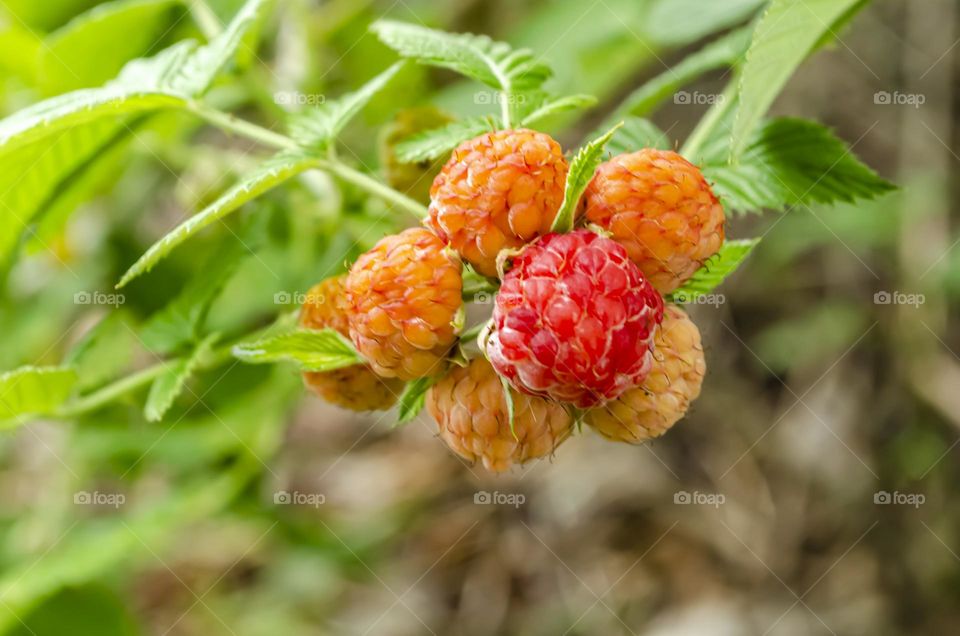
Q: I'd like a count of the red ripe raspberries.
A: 1